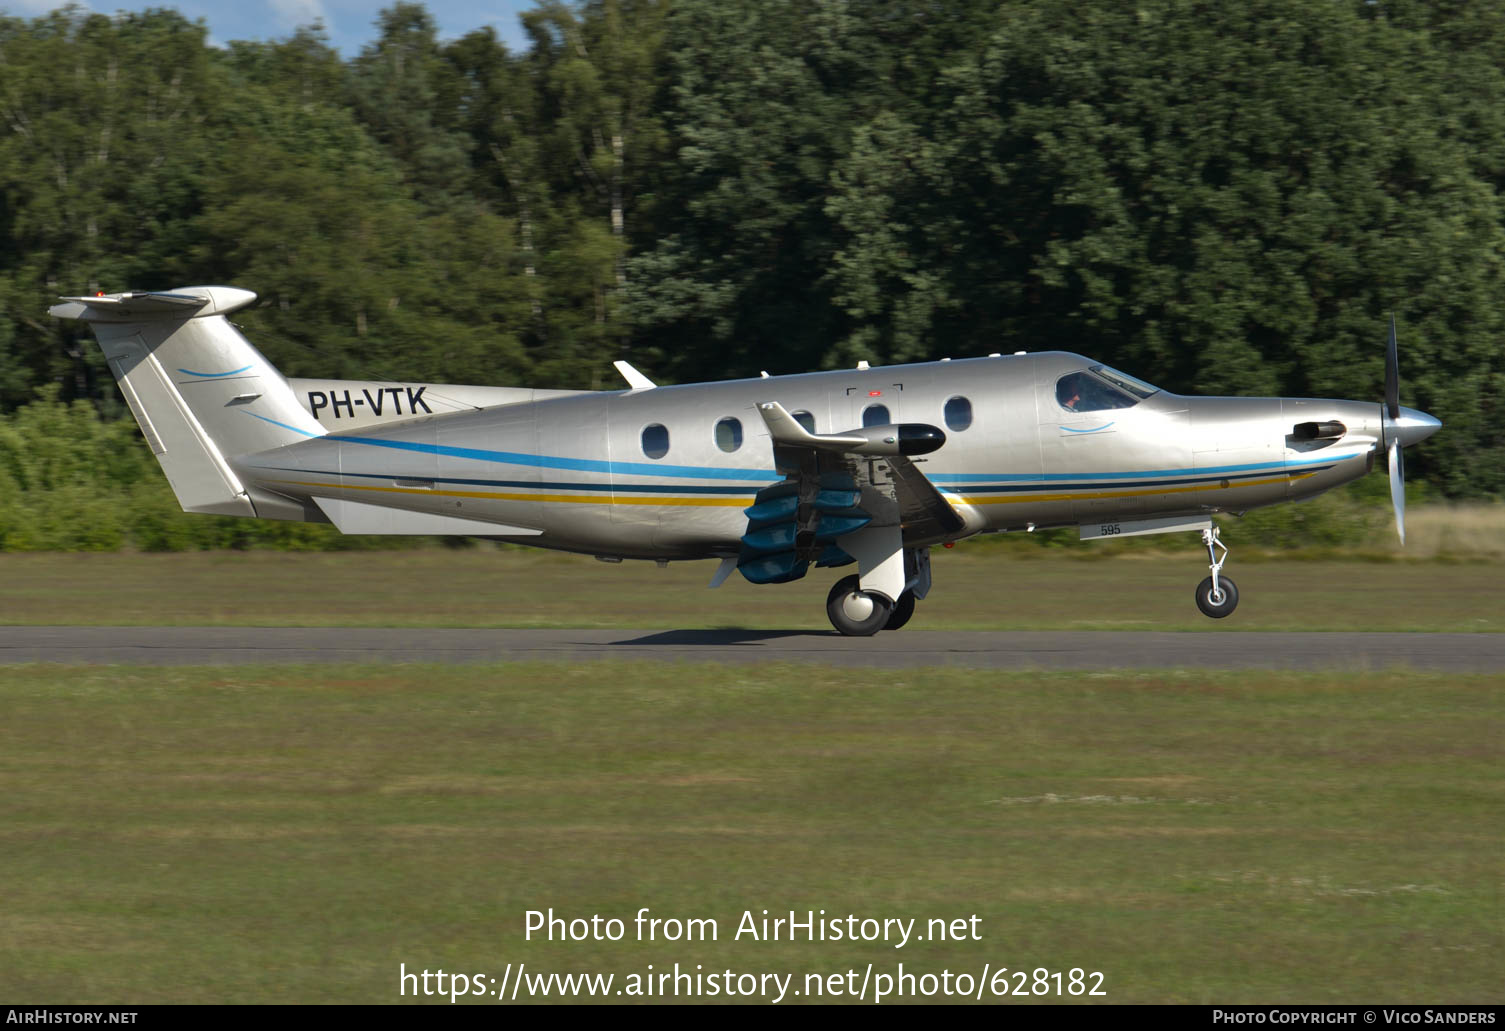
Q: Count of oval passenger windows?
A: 5